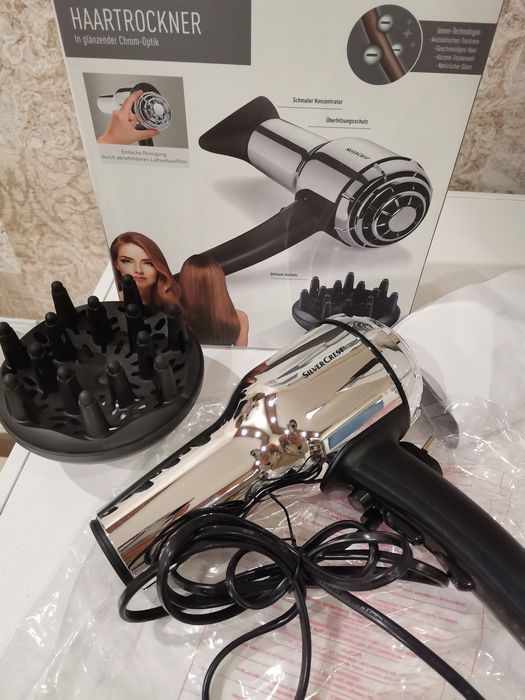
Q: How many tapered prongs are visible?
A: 14